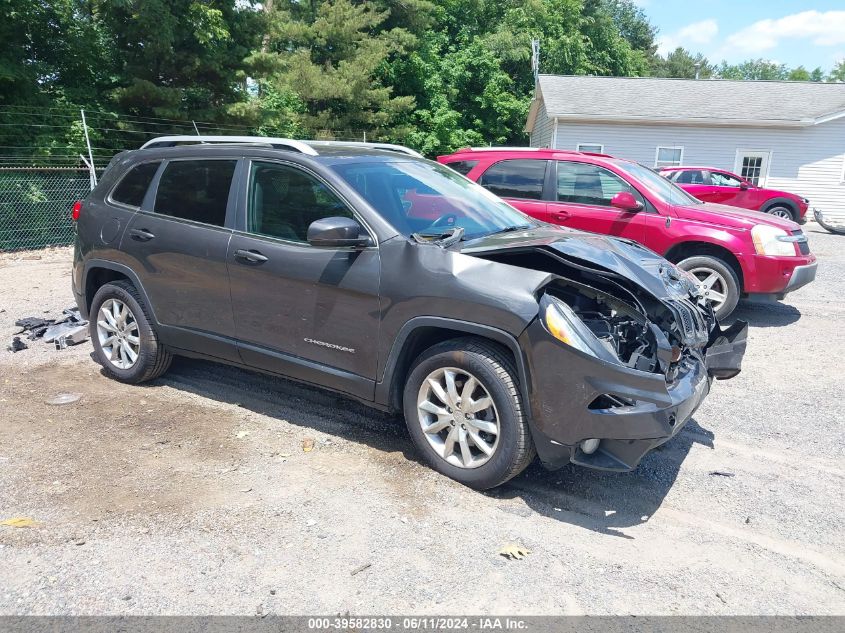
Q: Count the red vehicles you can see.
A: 2